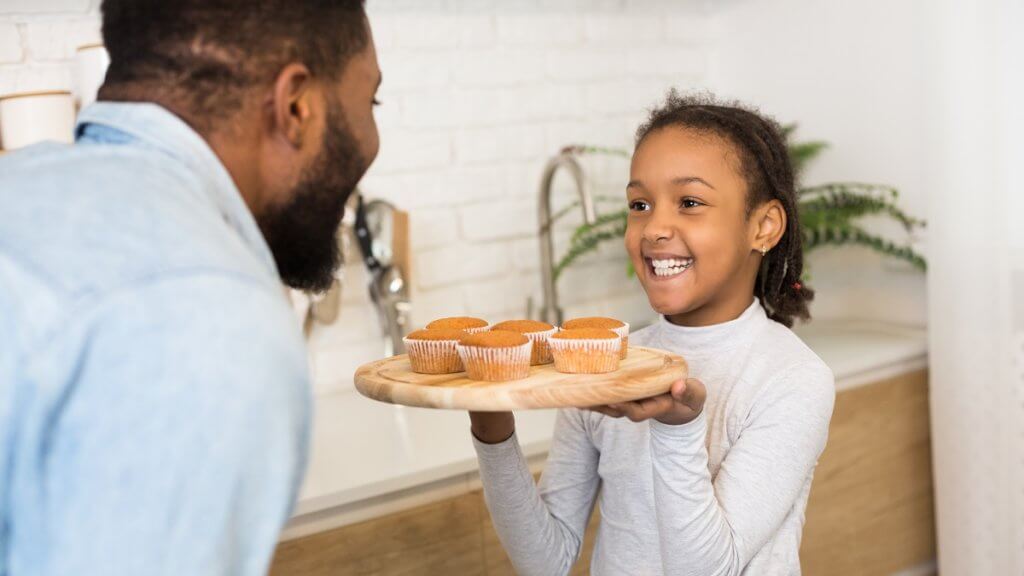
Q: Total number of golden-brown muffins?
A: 6